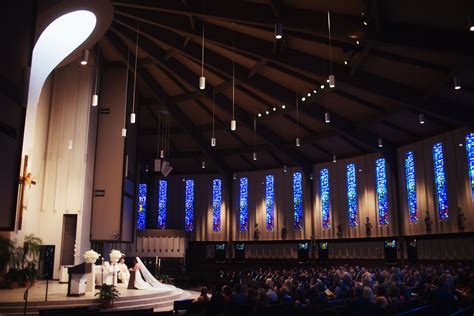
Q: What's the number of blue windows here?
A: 13